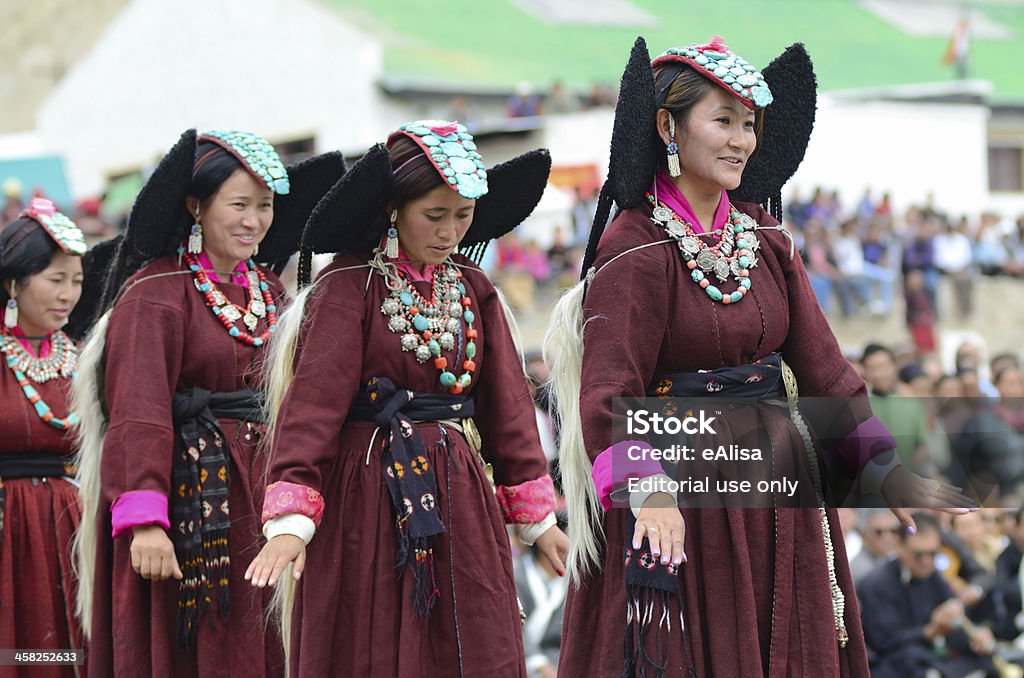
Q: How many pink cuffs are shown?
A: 5